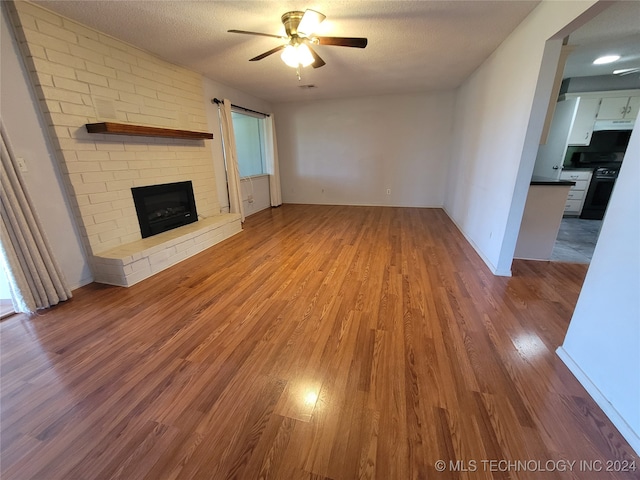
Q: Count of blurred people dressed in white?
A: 0